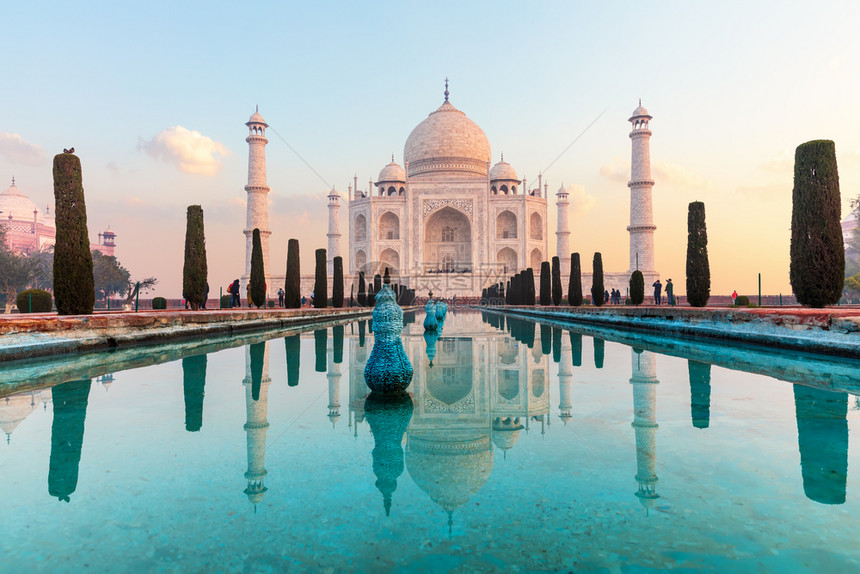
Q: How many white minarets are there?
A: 4